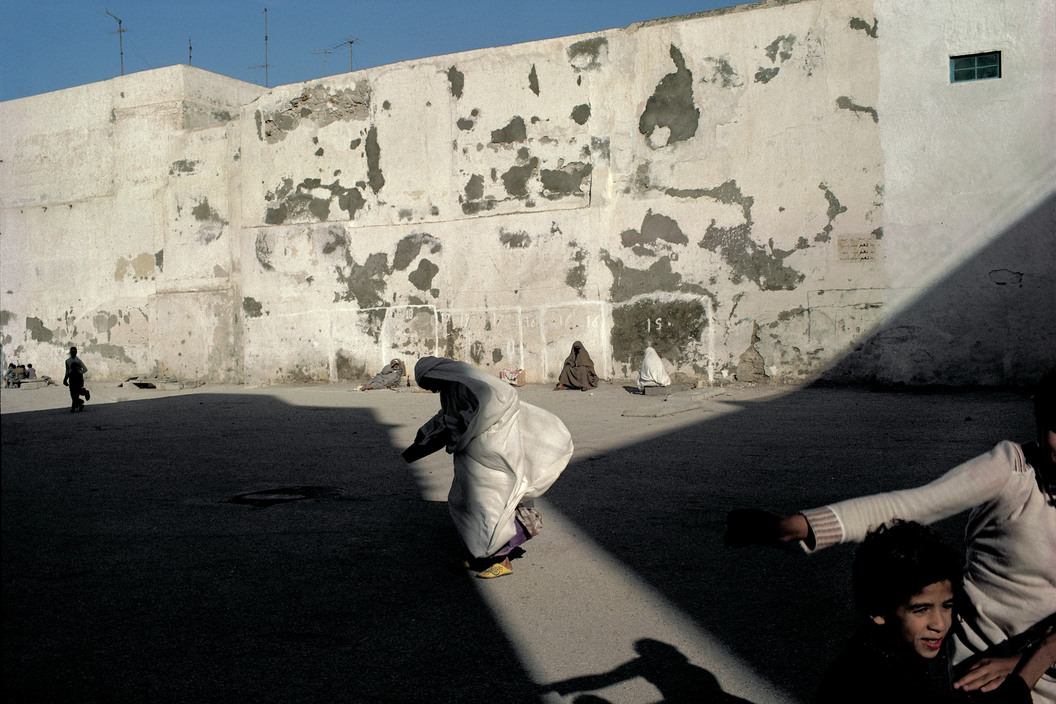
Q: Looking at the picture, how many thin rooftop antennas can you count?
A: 5